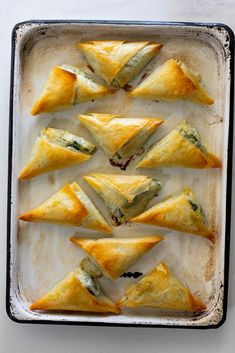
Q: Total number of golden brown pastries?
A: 12